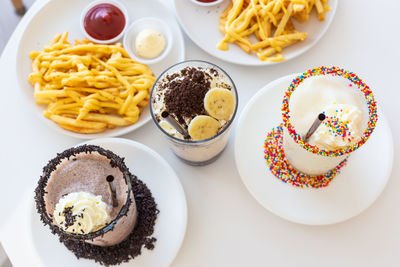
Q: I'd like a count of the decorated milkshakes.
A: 3